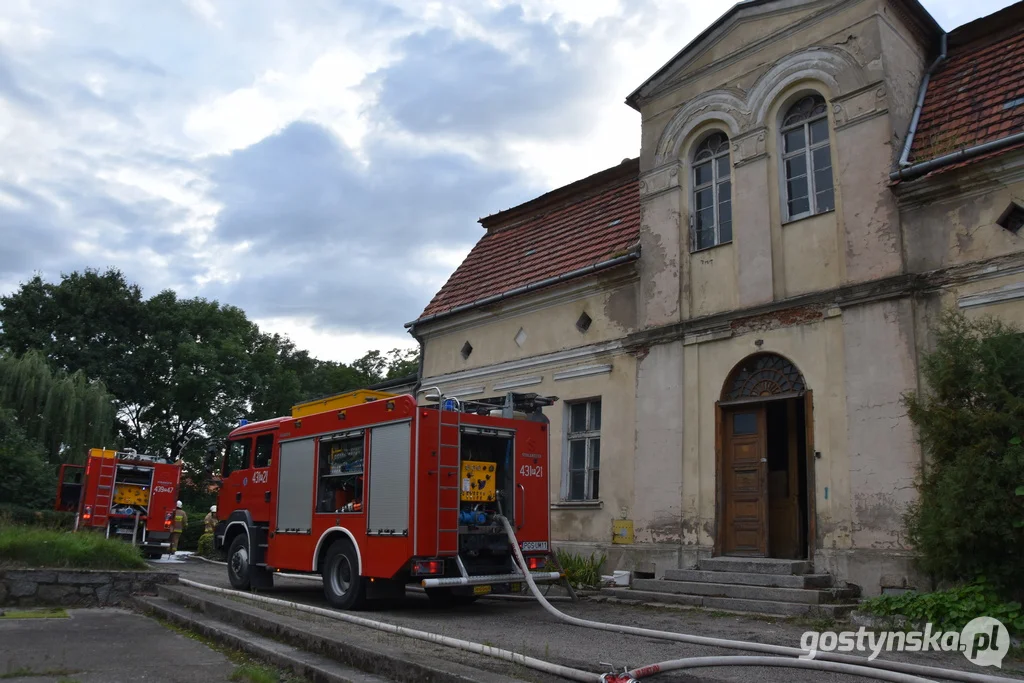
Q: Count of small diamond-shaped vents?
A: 4